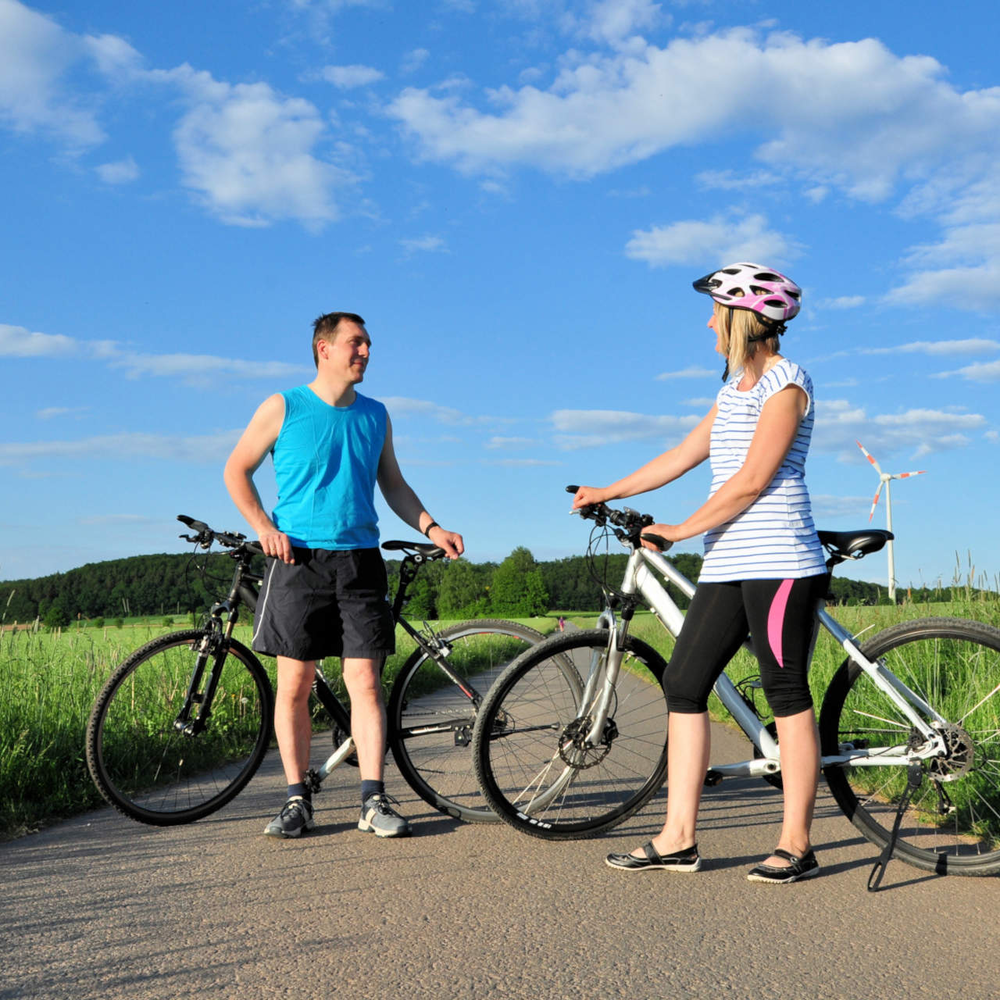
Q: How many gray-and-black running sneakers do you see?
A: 2